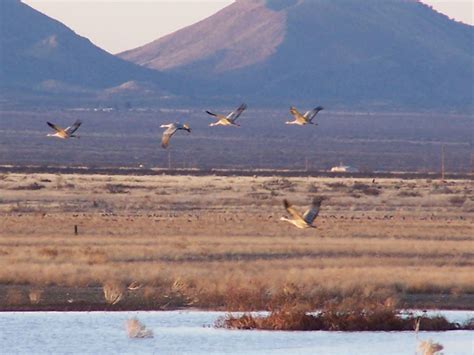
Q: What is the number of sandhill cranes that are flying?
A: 5